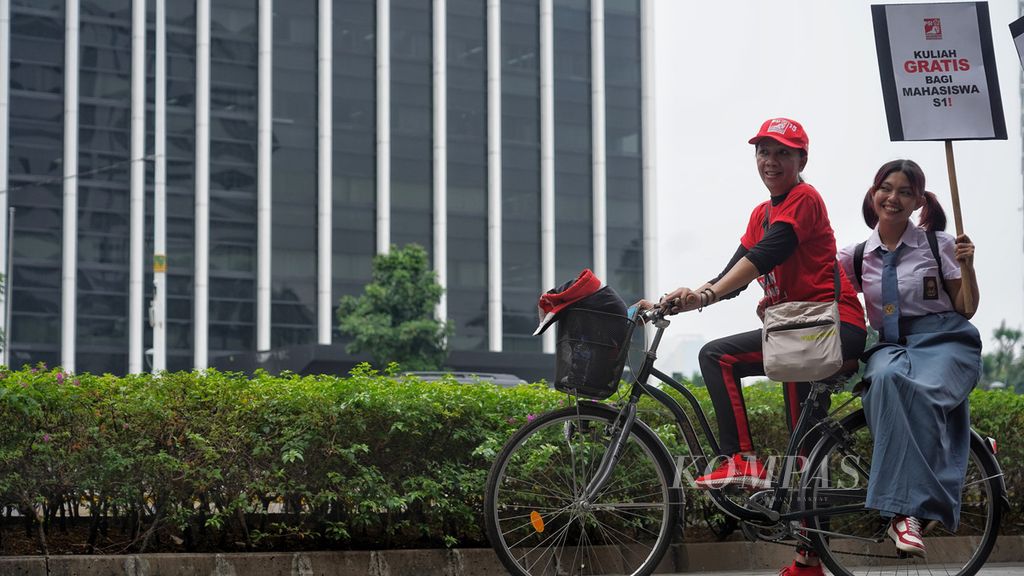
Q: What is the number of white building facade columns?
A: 12